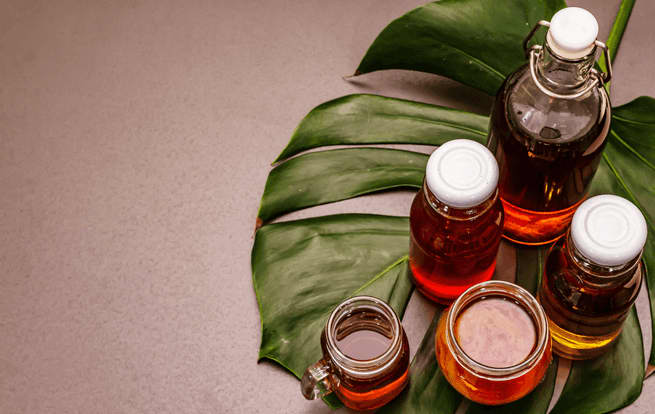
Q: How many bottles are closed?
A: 3